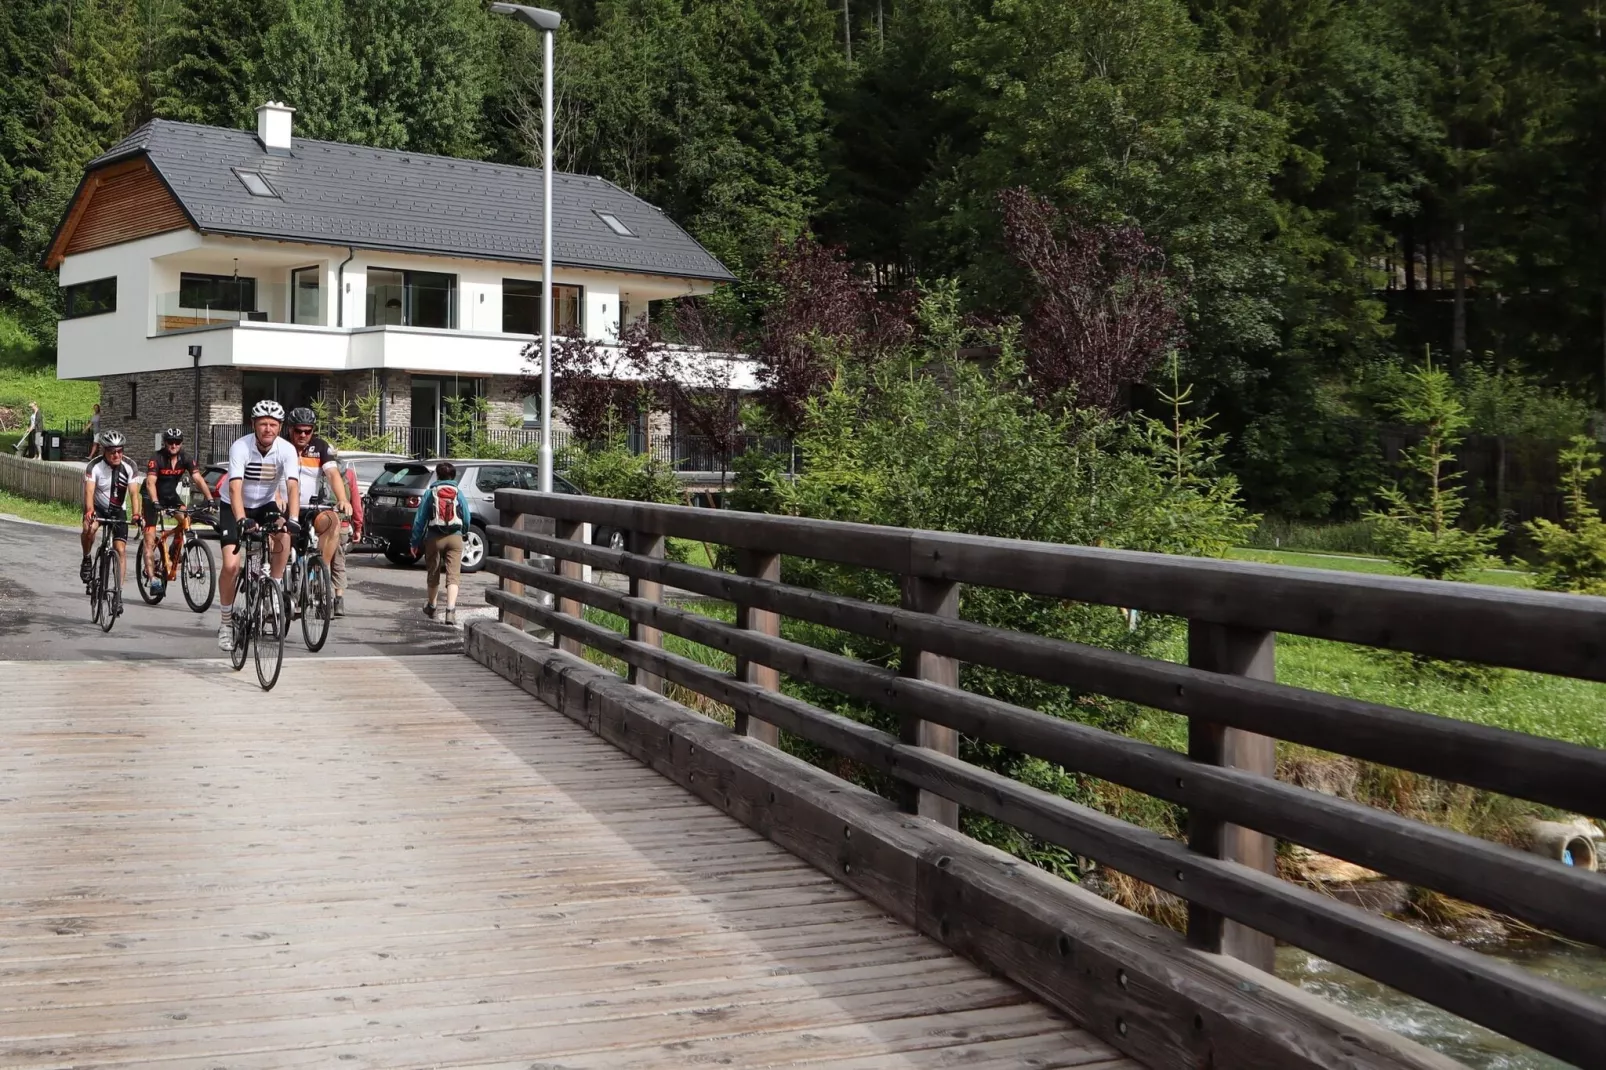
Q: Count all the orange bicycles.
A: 1